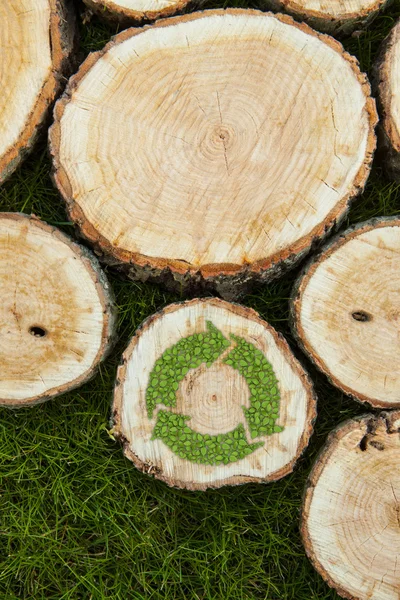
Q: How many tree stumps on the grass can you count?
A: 9